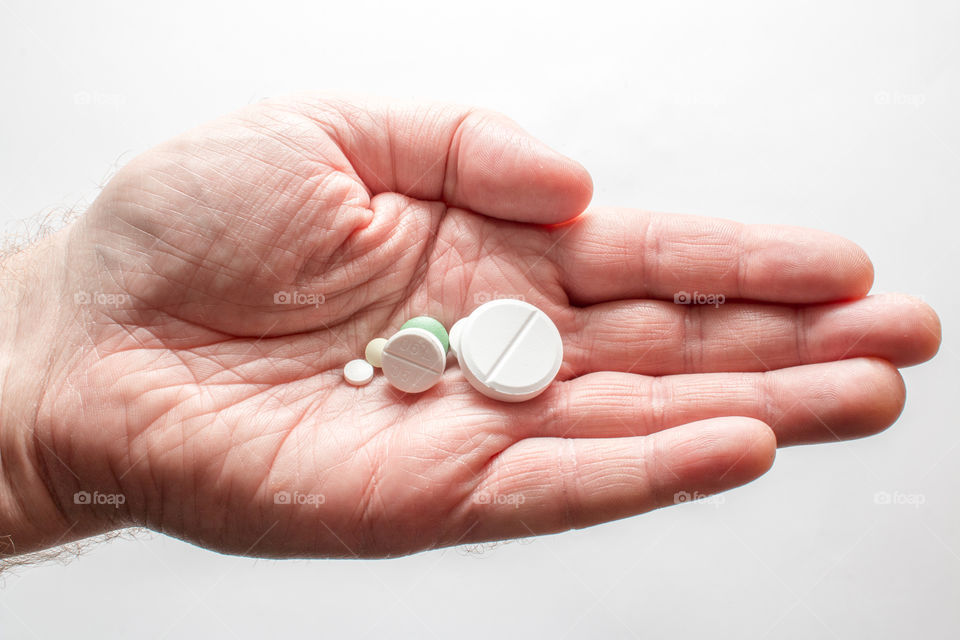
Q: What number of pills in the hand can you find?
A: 6